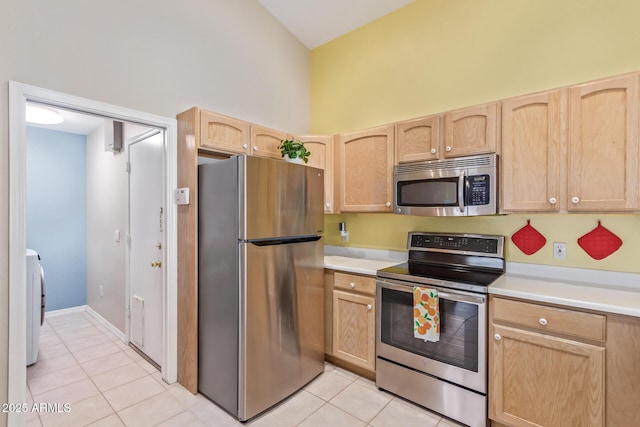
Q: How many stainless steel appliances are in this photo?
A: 3